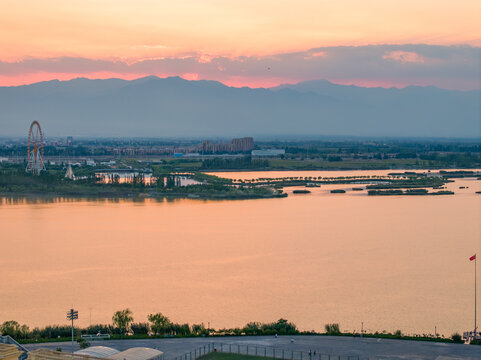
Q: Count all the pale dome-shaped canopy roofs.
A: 2